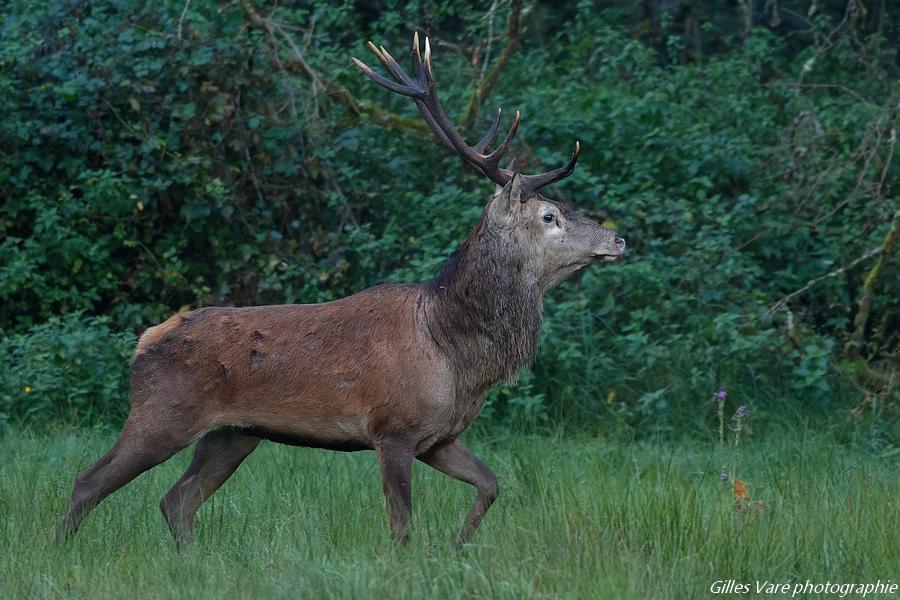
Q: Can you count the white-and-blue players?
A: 0